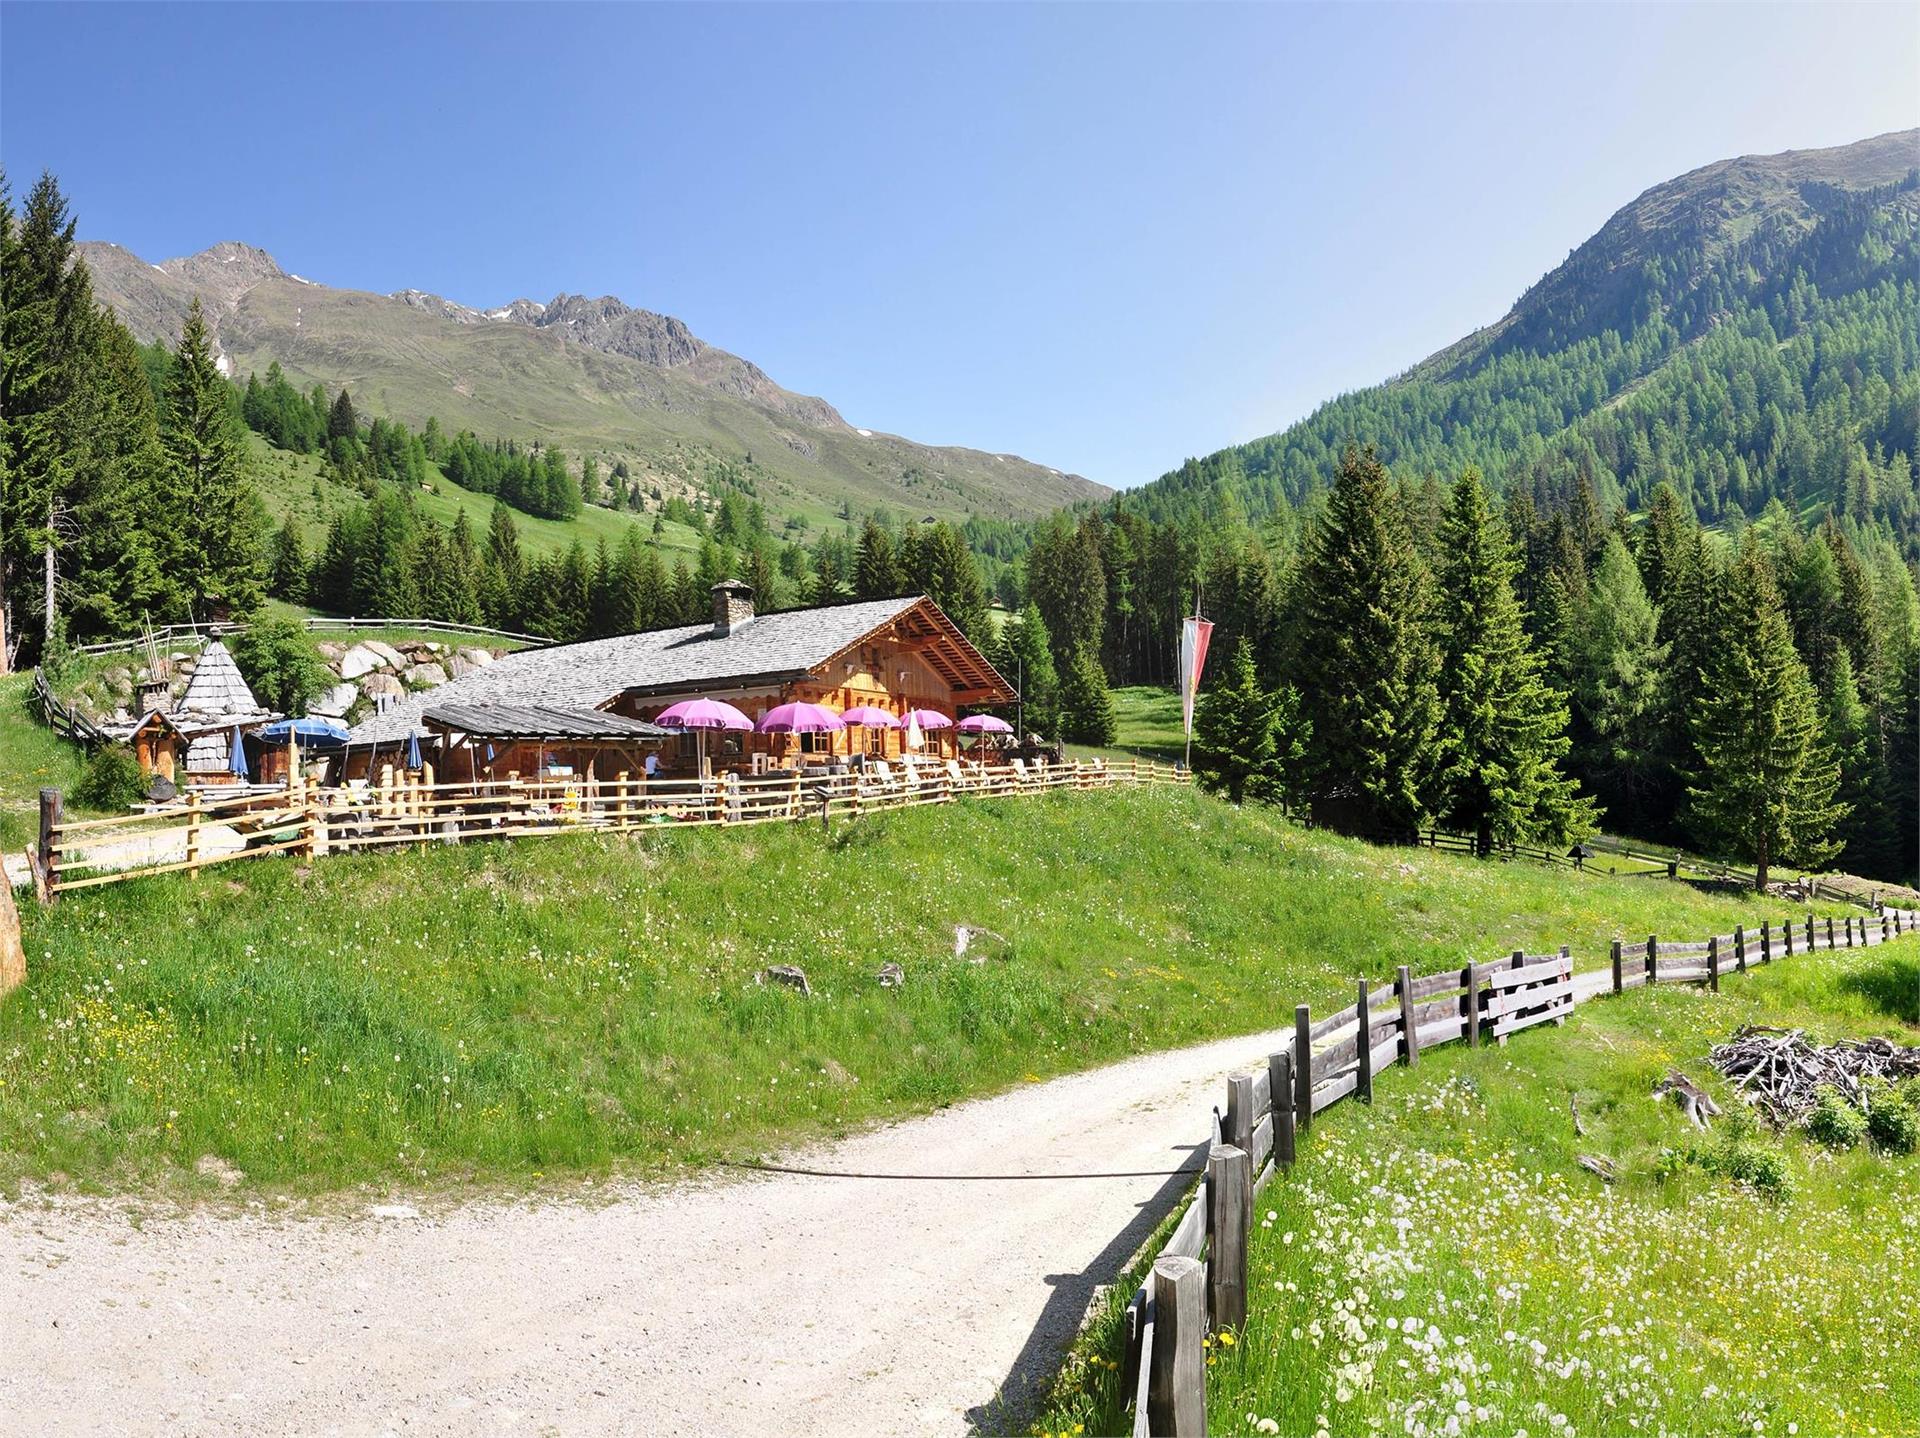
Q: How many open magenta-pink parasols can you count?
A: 5